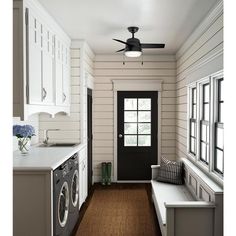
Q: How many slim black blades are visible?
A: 3